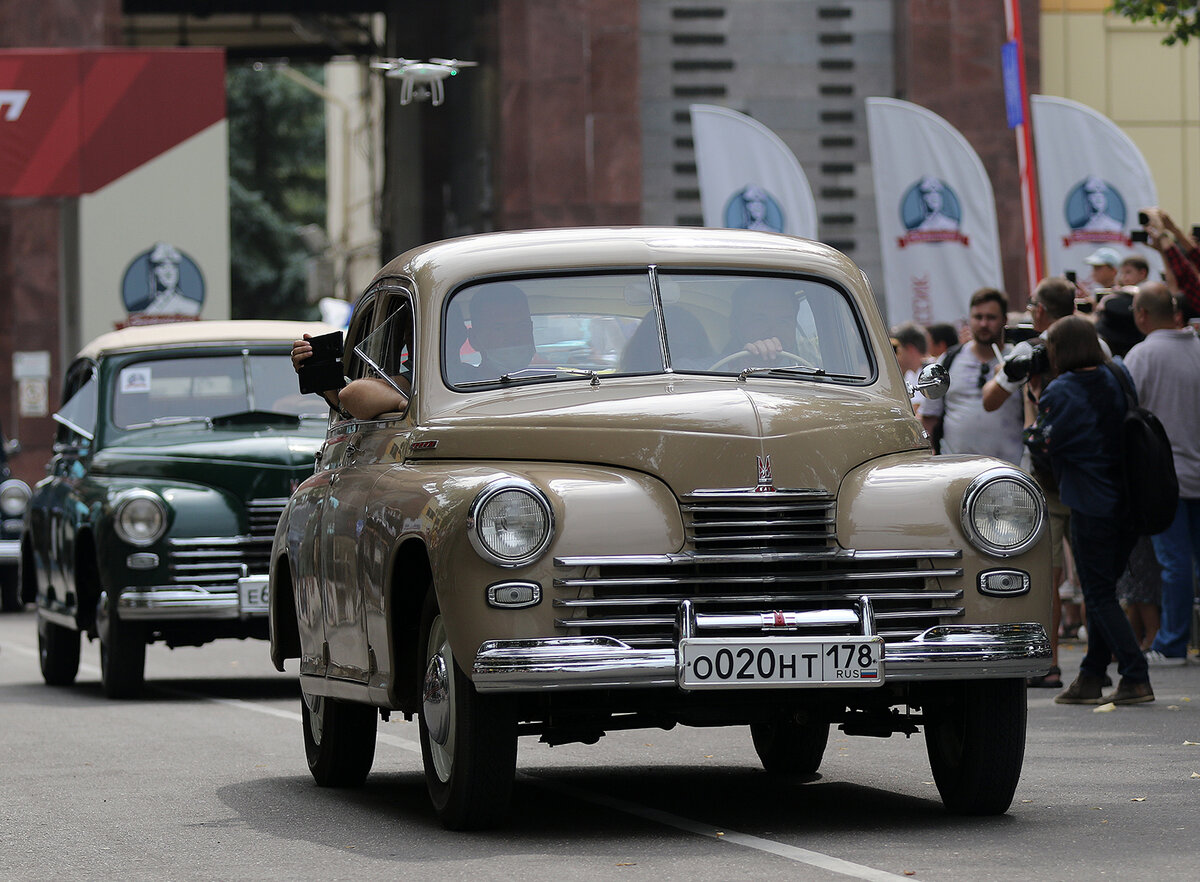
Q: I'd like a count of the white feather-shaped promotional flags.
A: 3